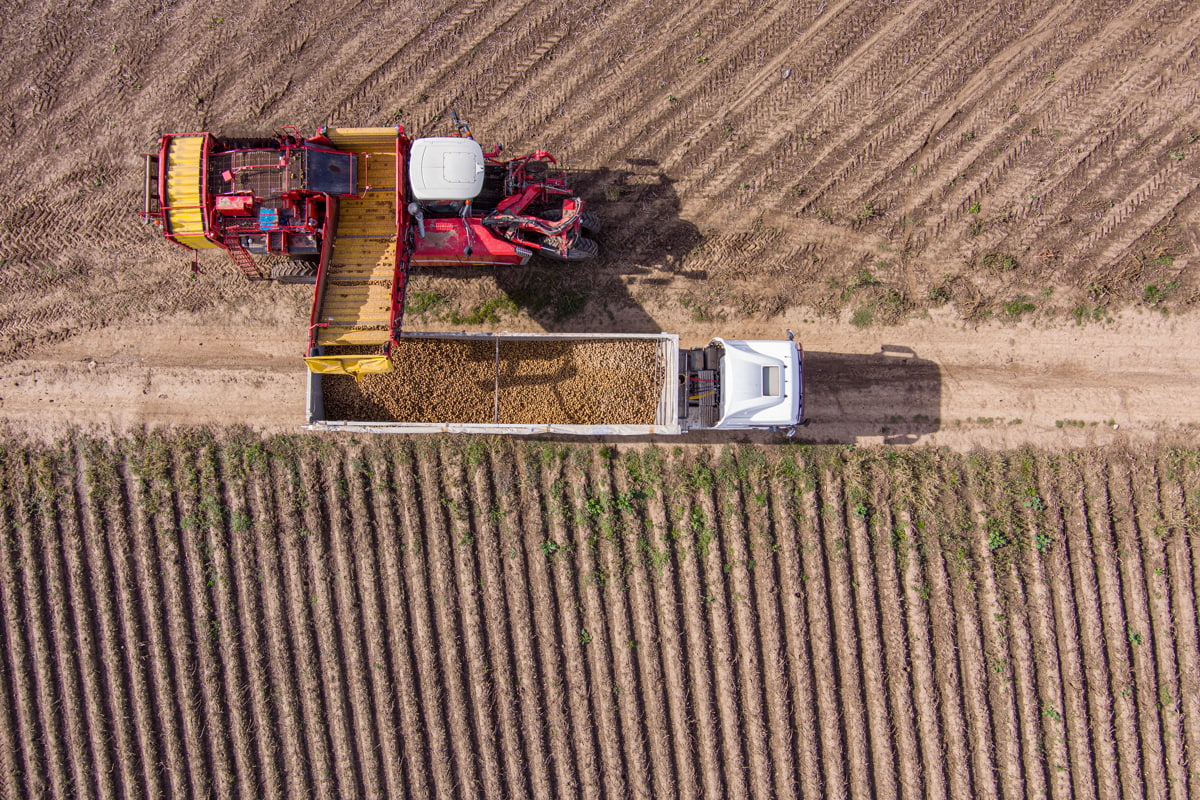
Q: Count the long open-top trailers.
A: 1